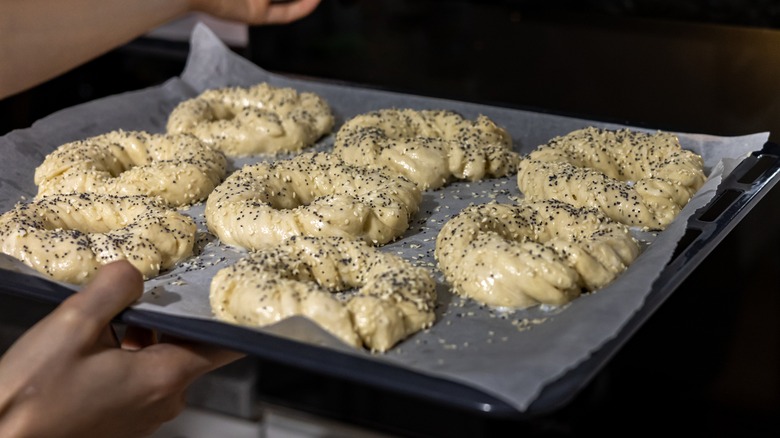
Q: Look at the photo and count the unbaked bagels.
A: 8